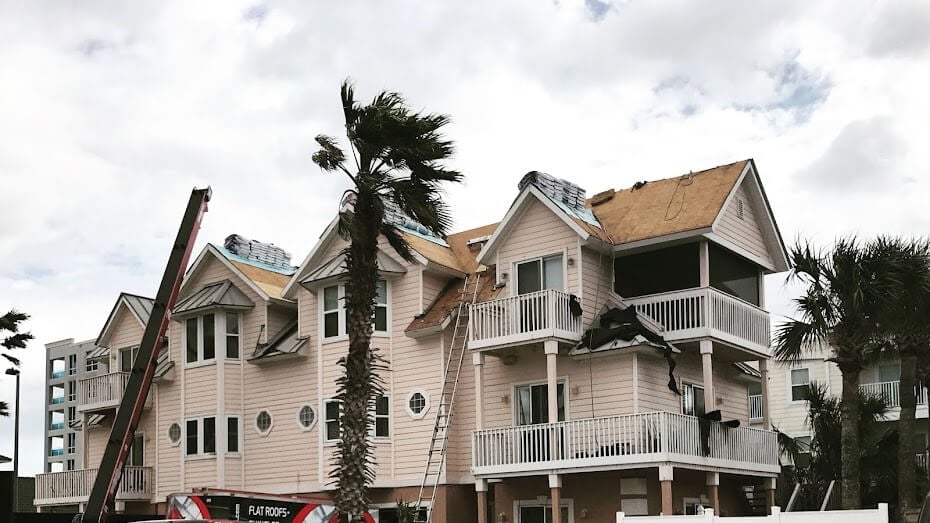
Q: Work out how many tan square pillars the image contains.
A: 5